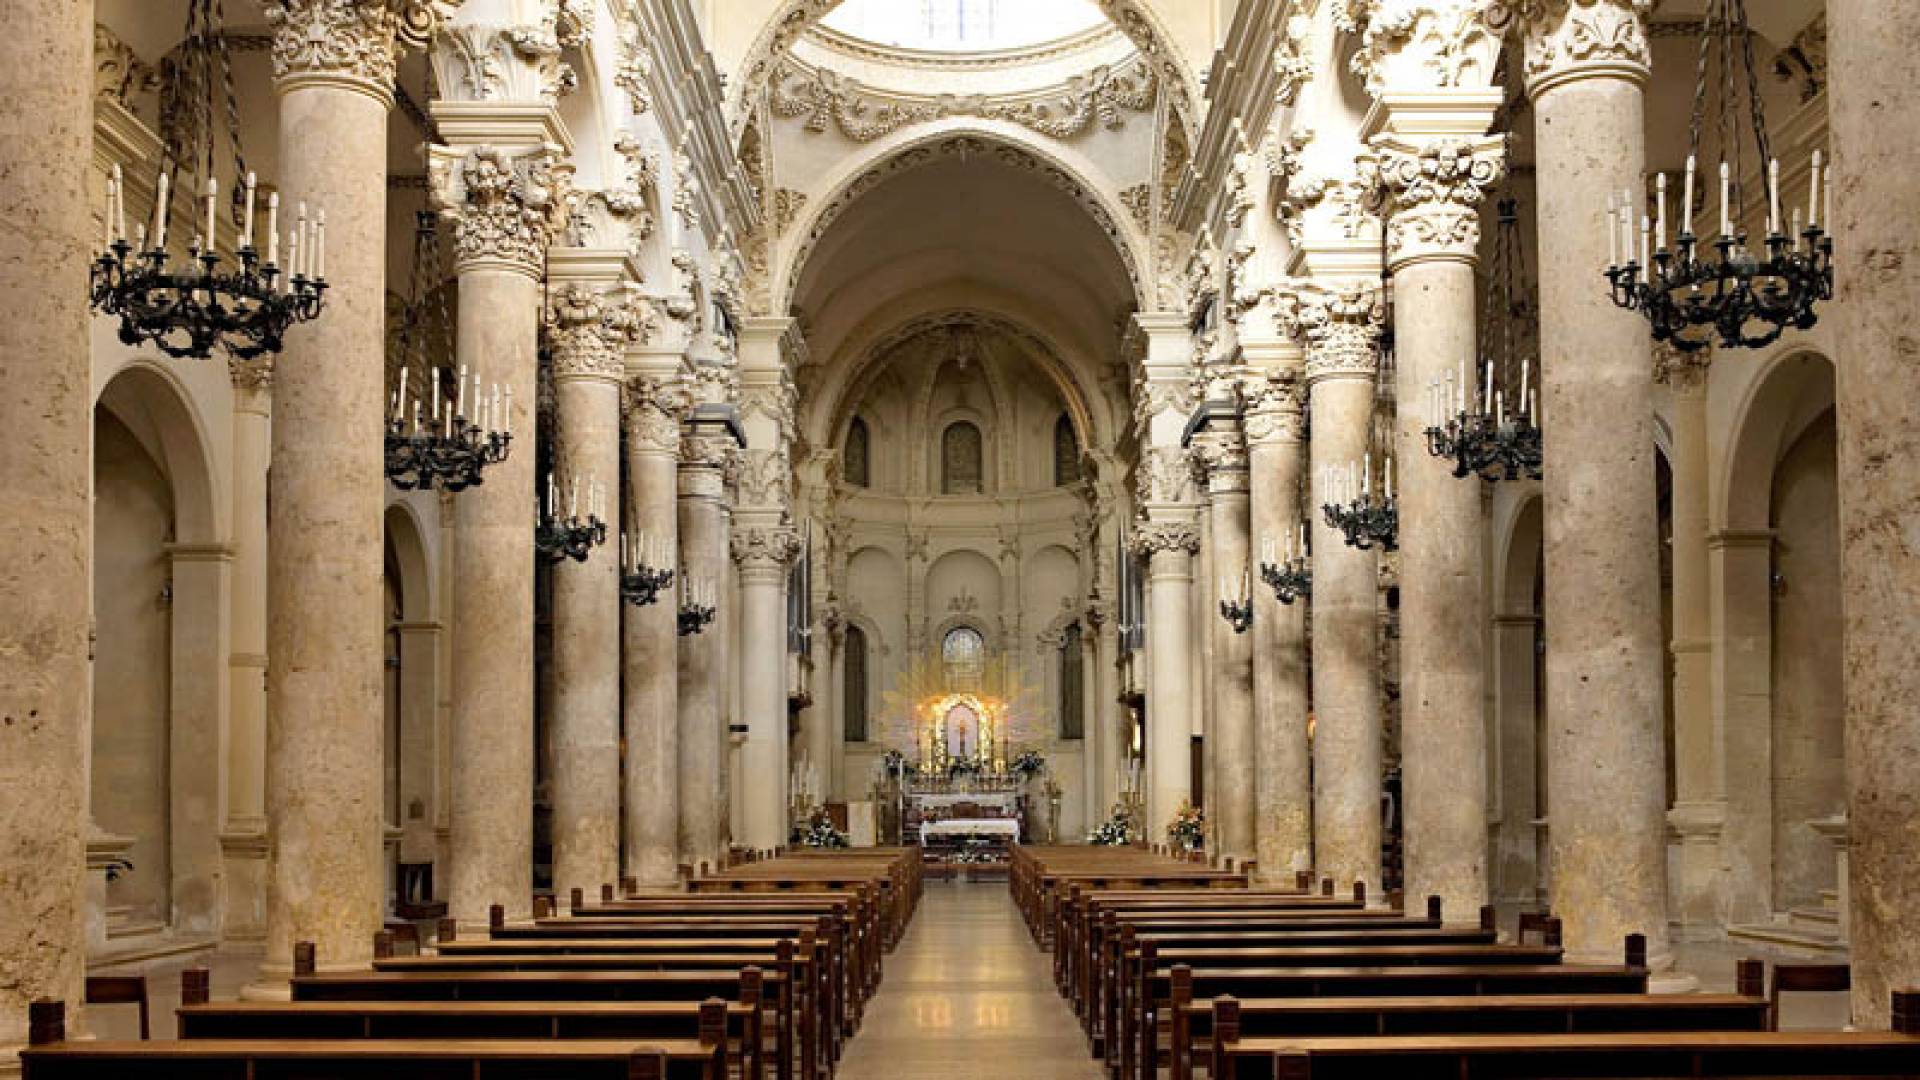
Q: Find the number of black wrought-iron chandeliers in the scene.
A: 10